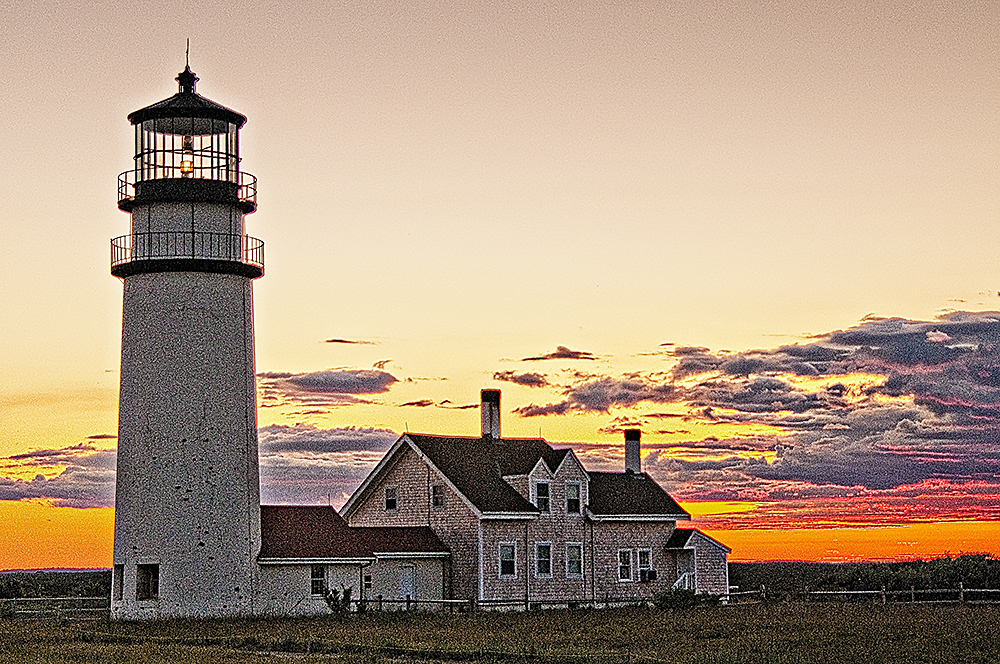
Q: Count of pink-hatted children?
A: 0